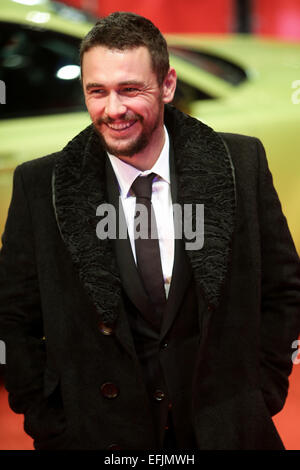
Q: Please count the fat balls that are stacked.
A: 0